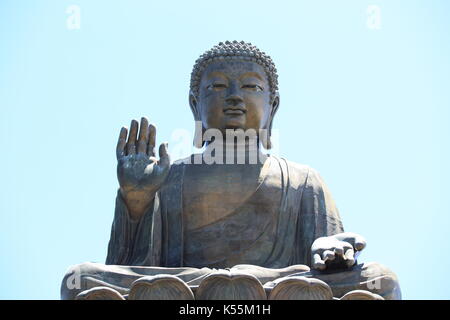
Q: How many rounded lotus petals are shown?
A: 5